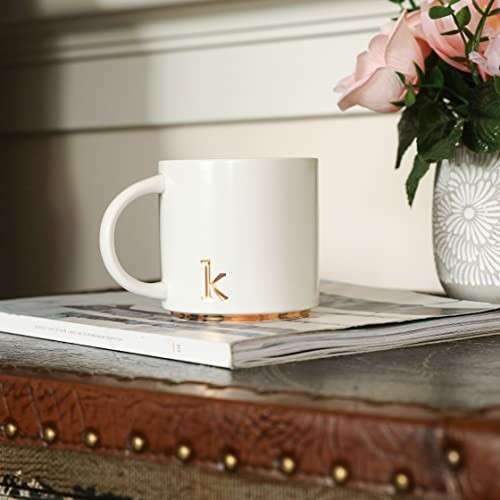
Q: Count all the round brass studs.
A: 10